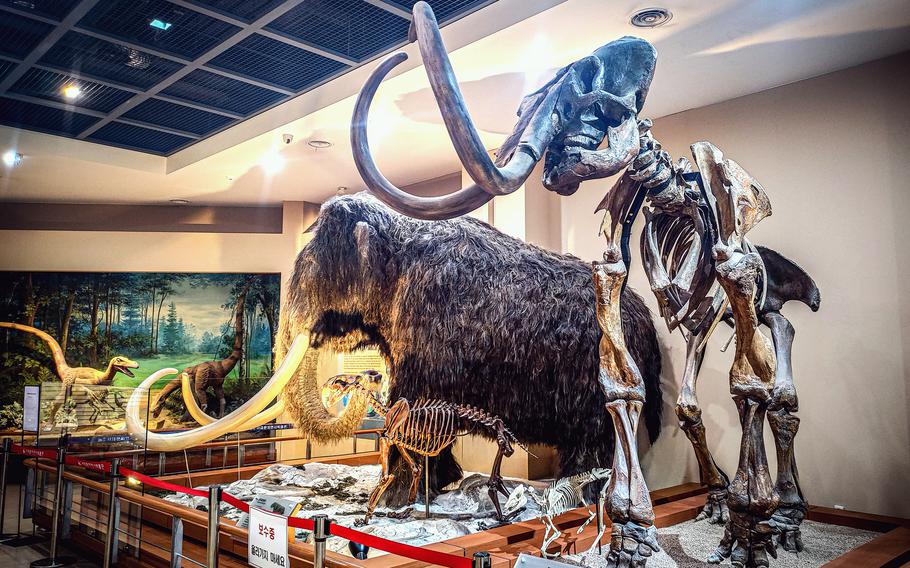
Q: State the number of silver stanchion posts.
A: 6